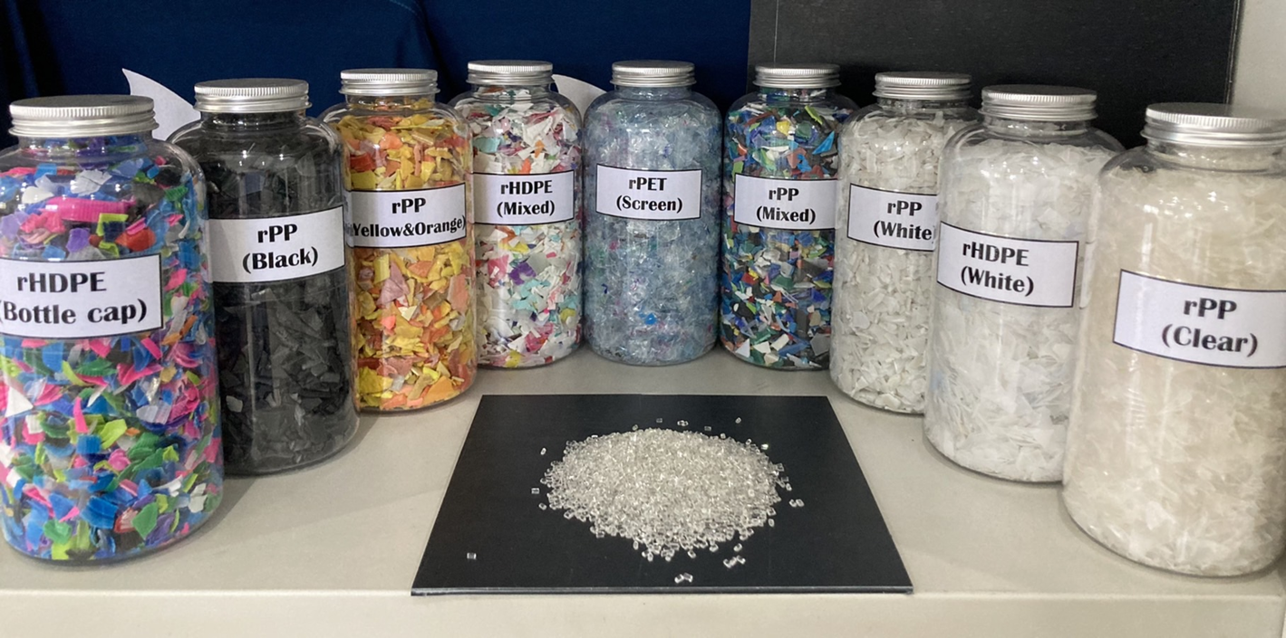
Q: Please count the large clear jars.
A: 9